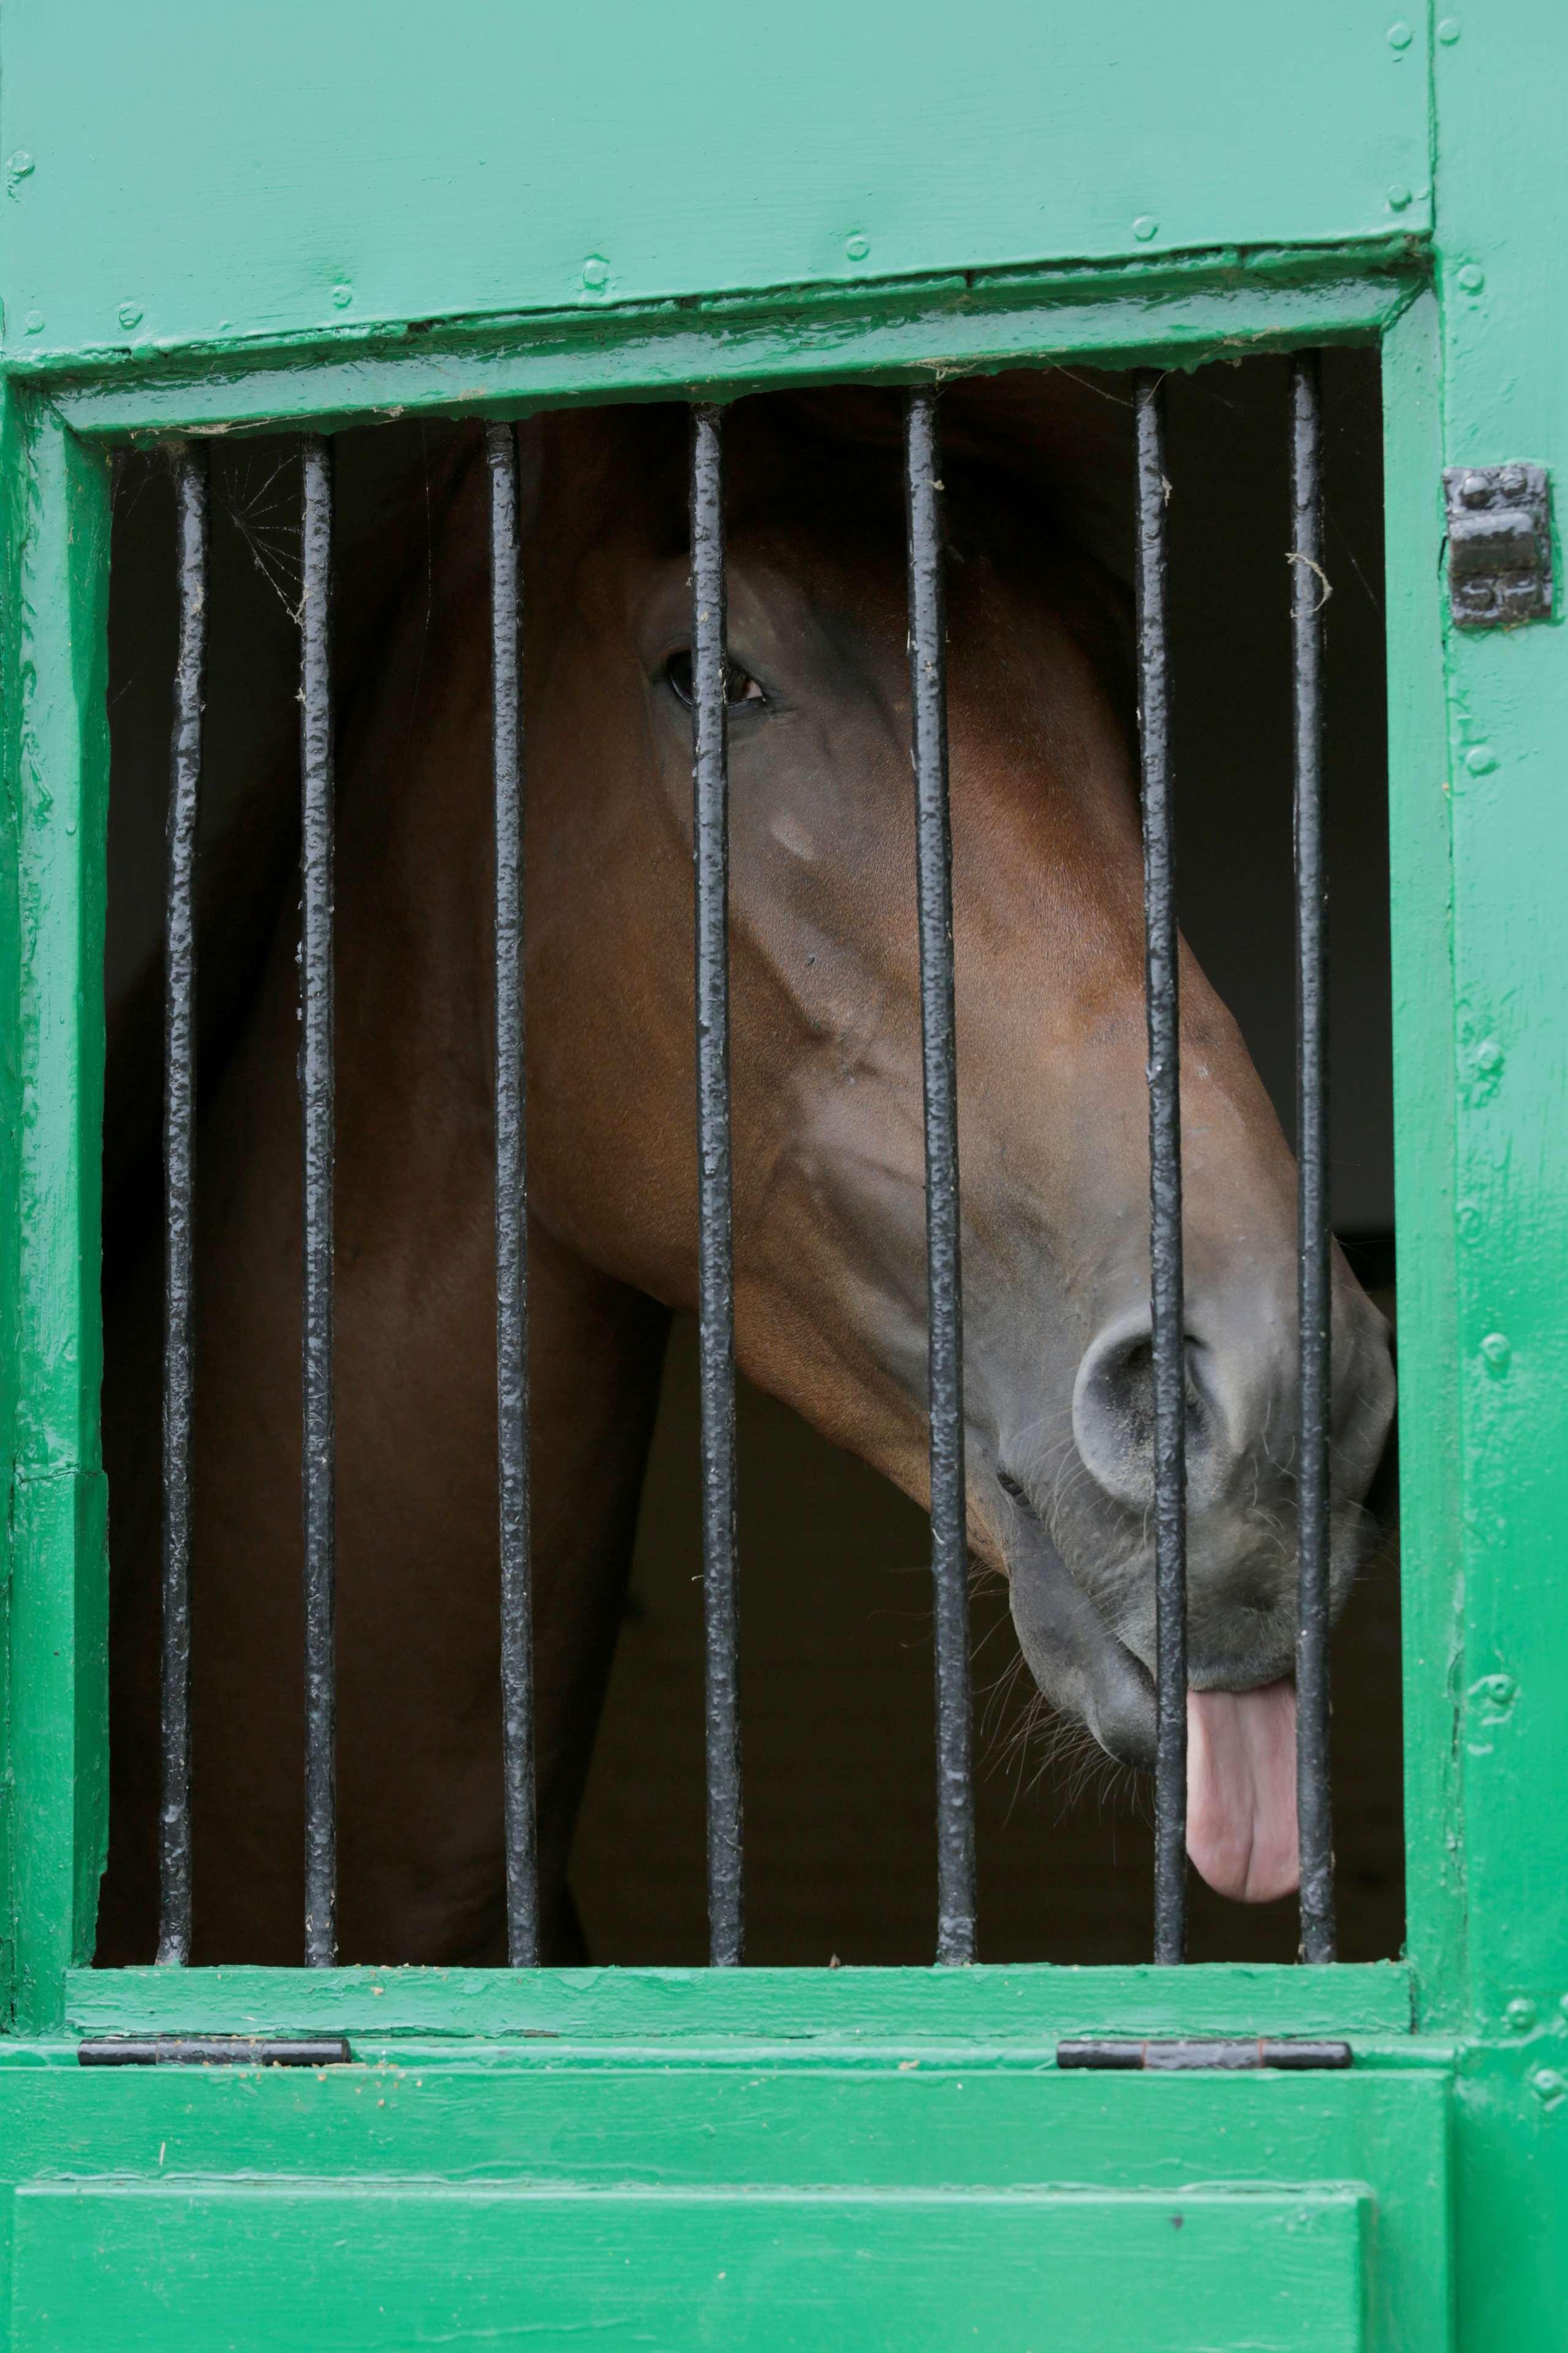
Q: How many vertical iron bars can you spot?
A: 7